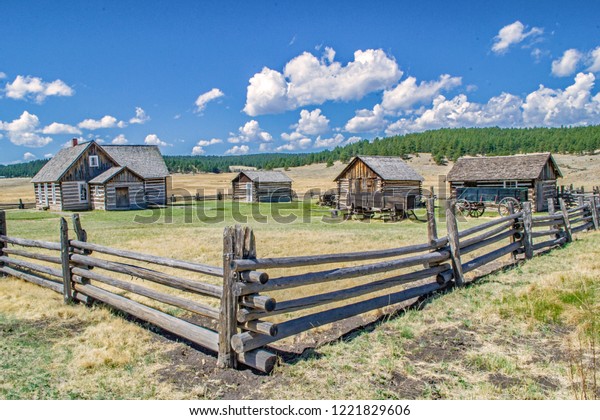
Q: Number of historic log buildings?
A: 4